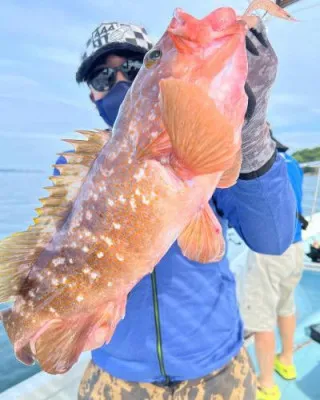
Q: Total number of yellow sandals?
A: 2